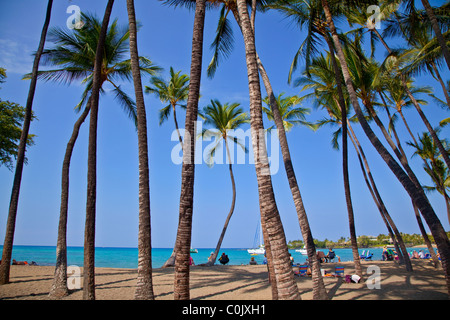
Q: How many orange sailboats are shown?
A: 0